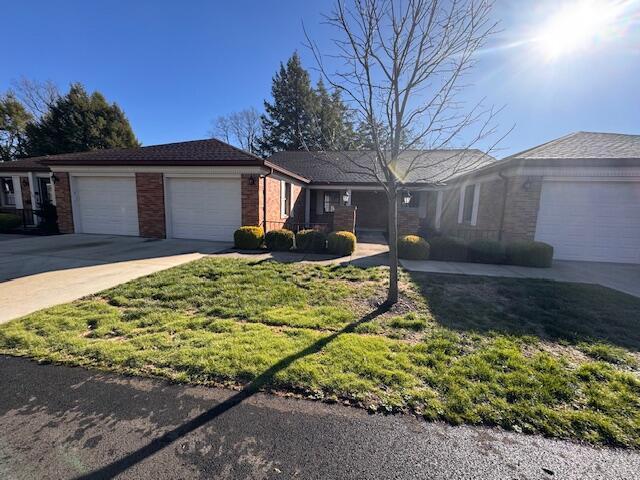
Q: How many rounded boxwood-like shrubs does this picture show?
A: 8